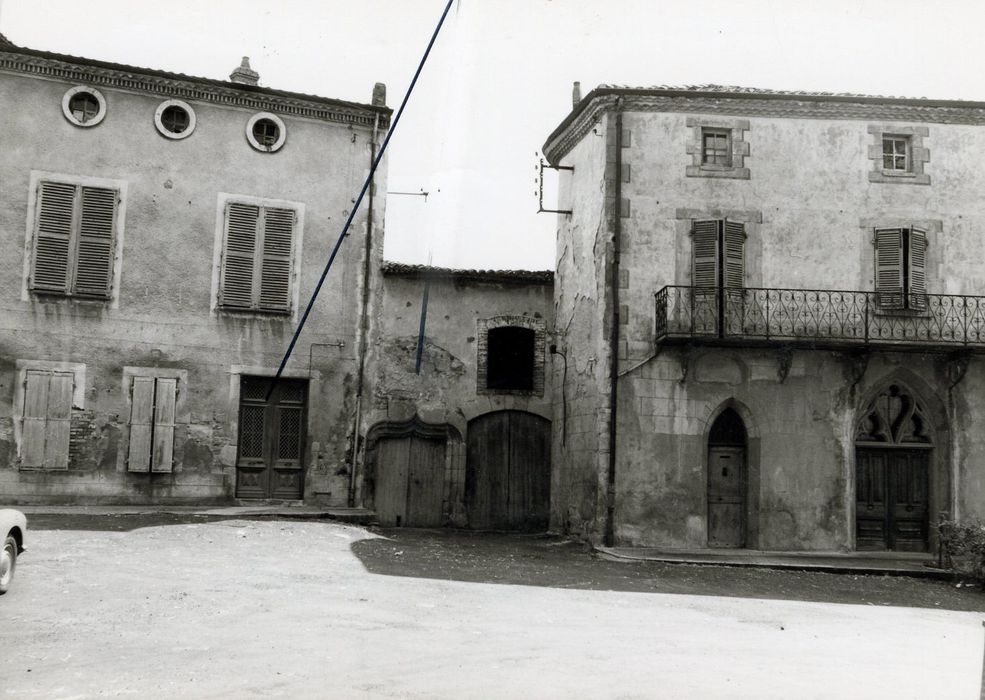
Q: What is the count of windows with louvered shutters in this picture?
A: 4